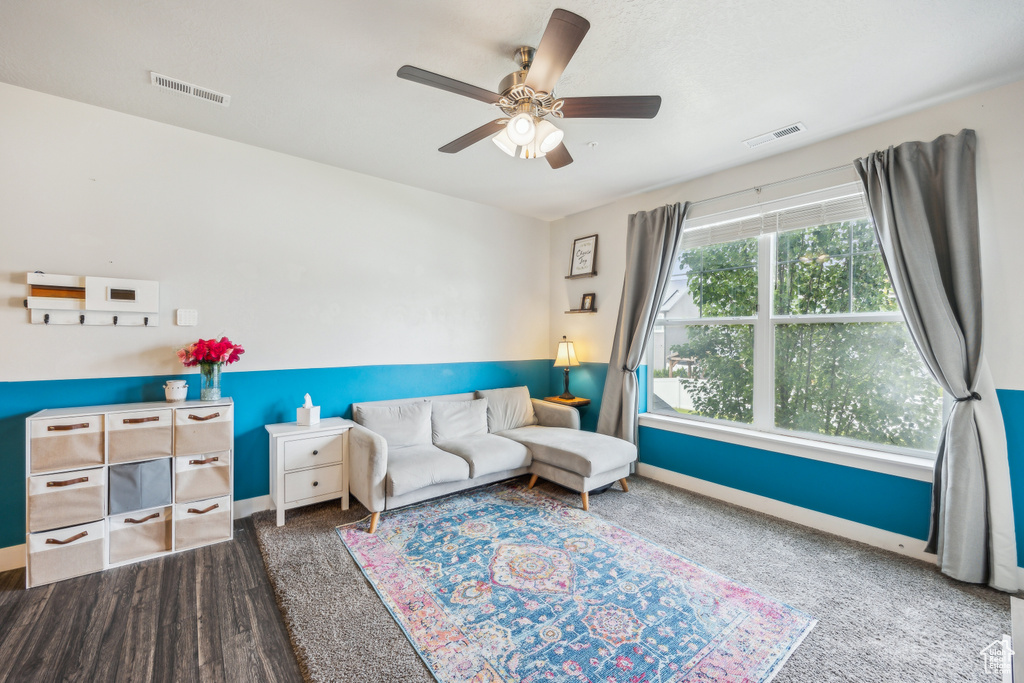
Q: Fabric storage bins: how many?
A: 9